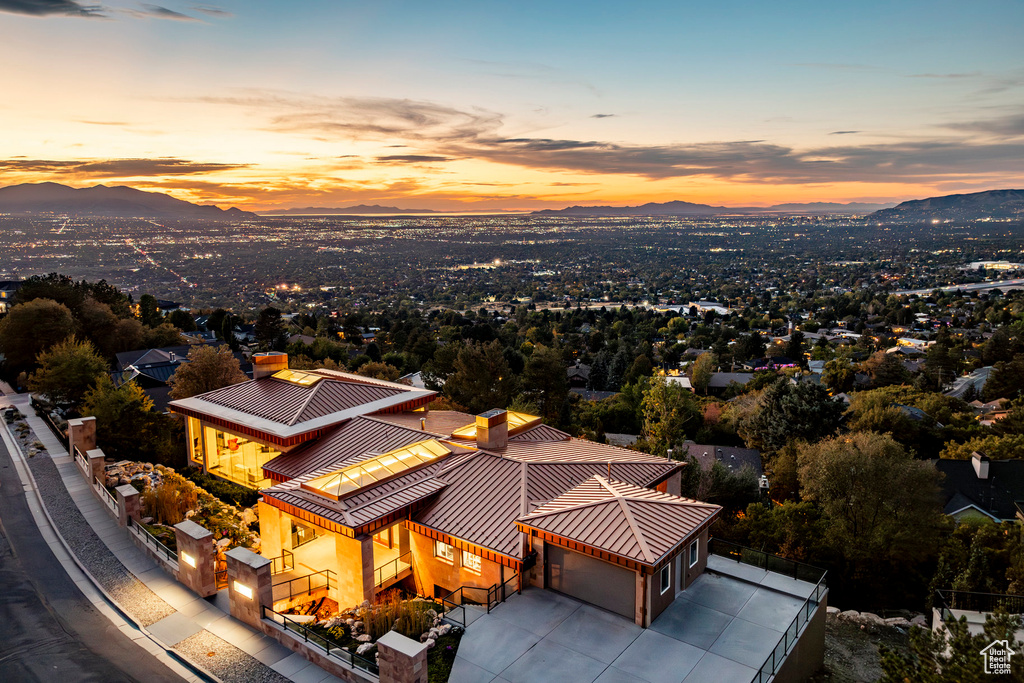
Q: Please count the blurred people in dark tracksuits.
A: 0